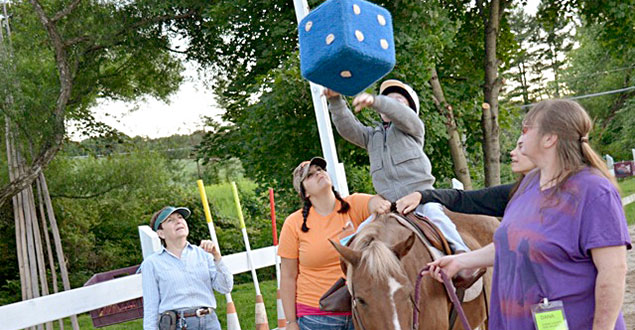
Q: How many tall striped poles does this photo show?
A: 3